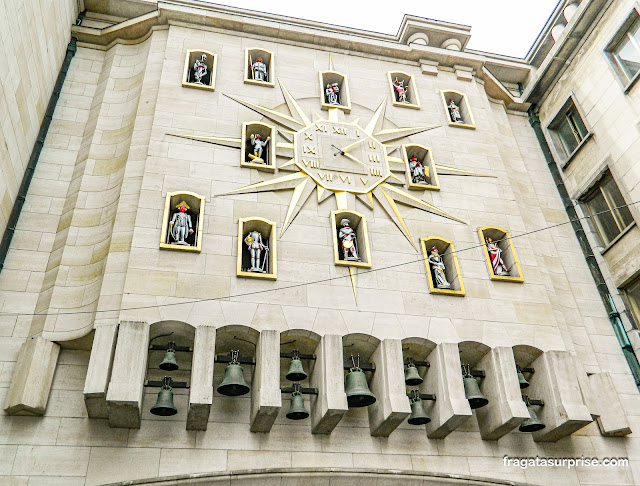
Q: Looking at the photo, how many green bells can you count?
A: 11